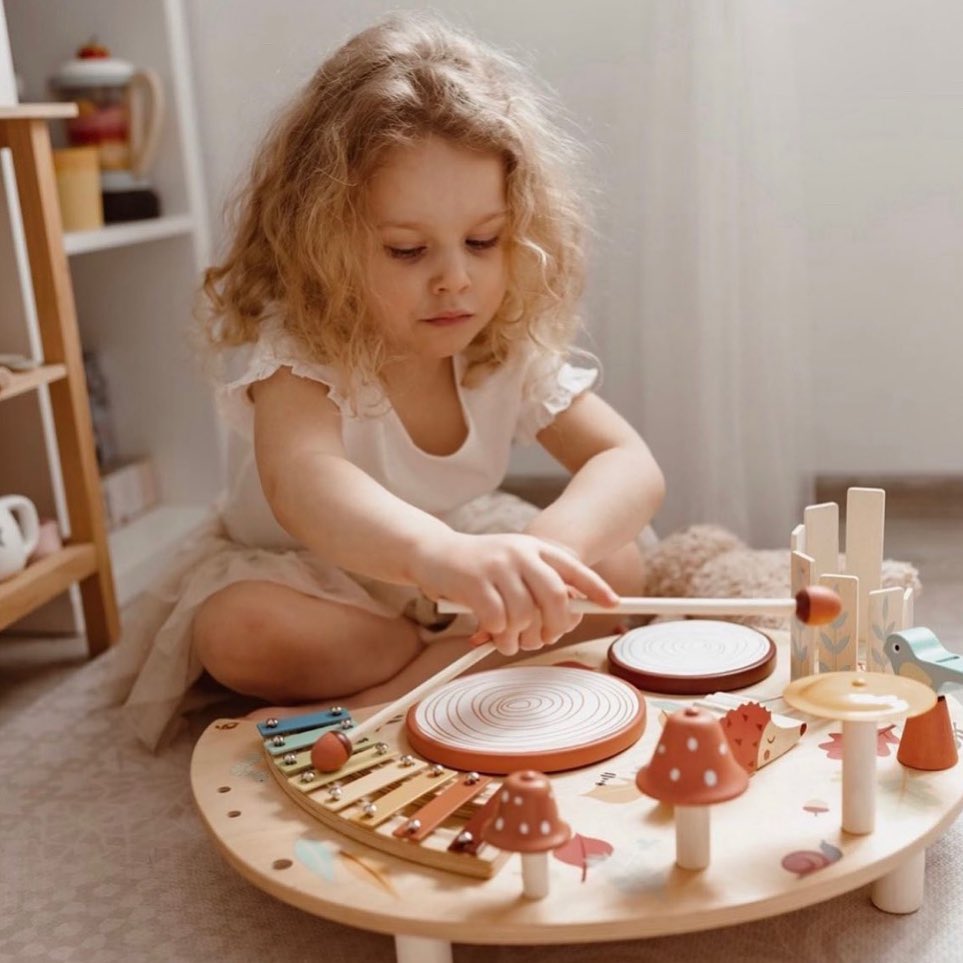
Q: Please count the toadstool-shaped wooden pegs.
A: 2